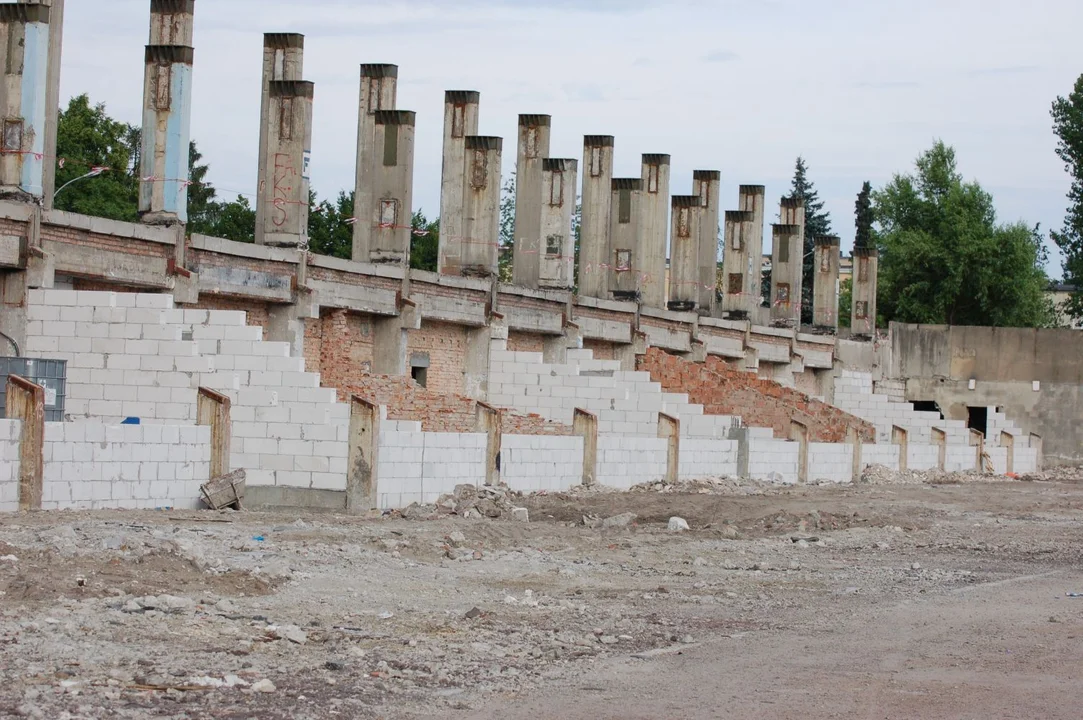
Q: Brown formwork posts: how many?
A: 13